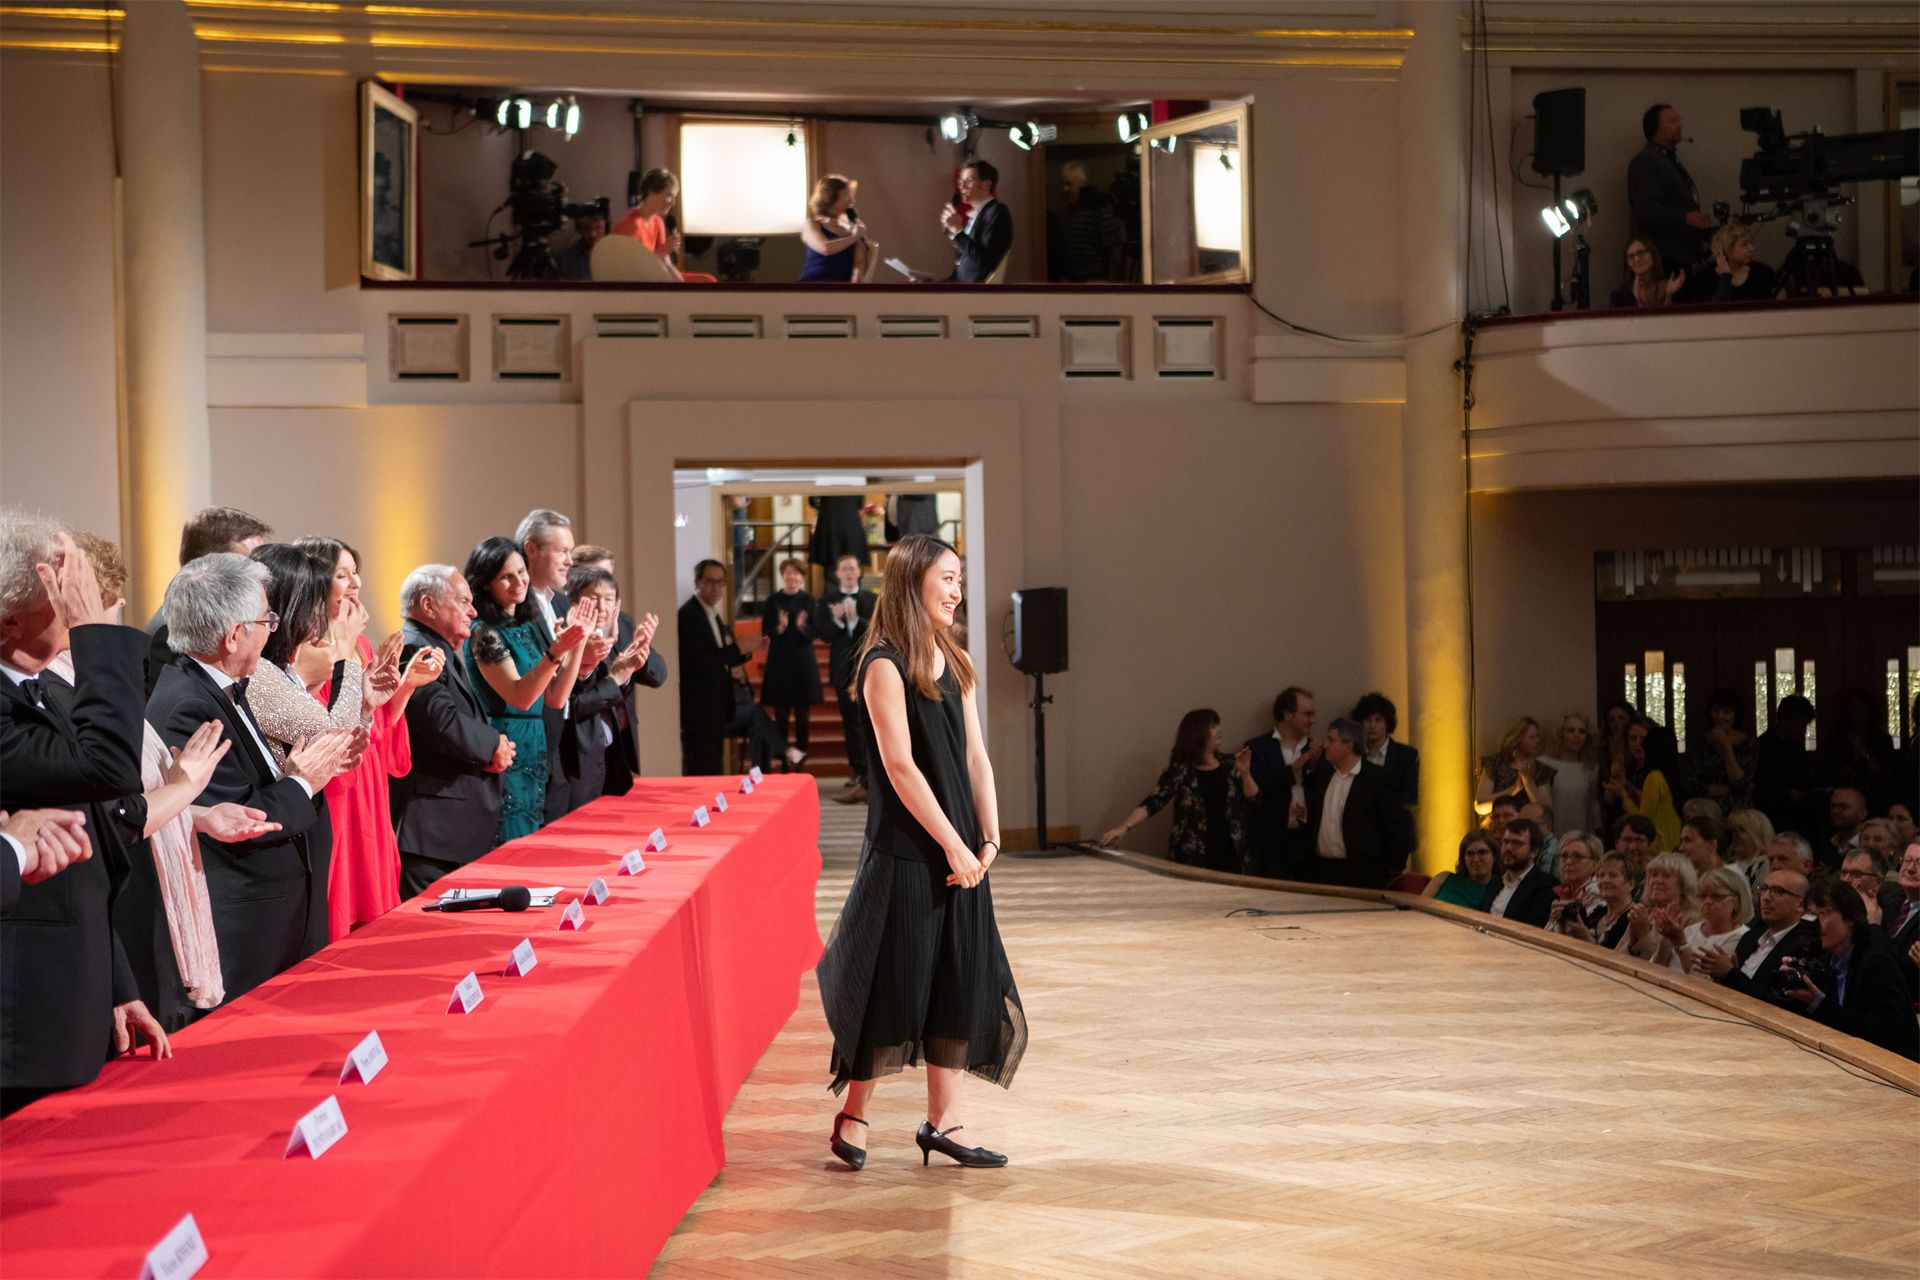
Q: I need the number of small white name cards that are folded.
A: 13